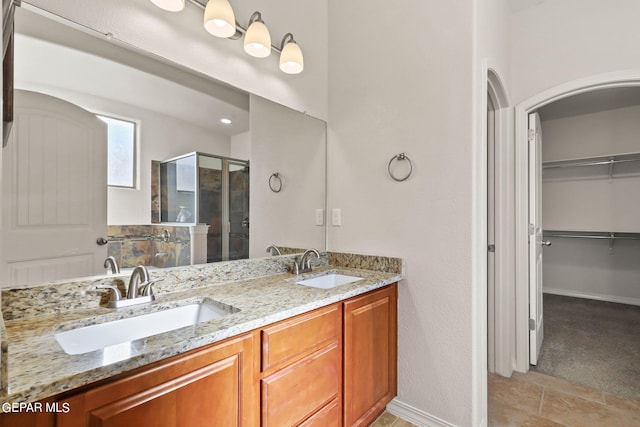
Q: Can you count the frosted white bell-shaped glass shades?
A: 4